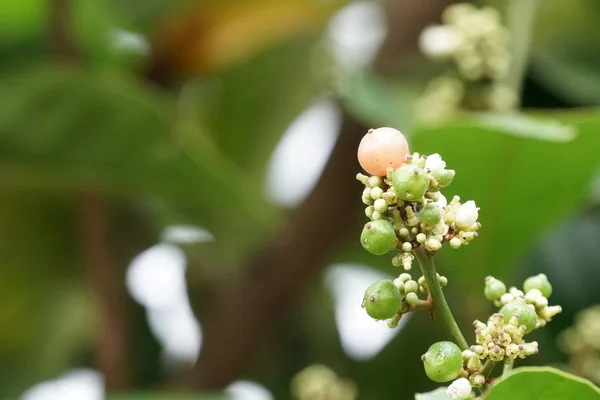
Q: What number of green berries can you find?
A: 9